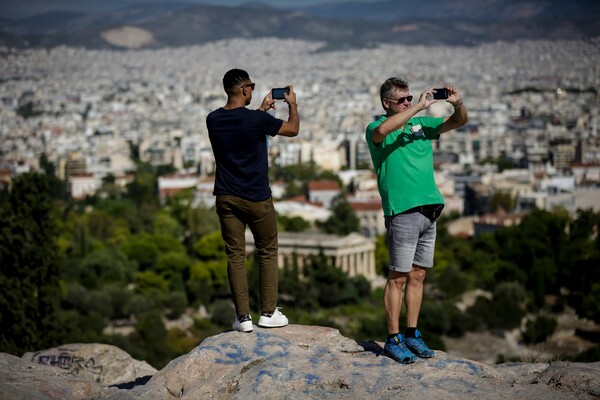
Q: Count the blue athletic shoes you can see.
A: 2